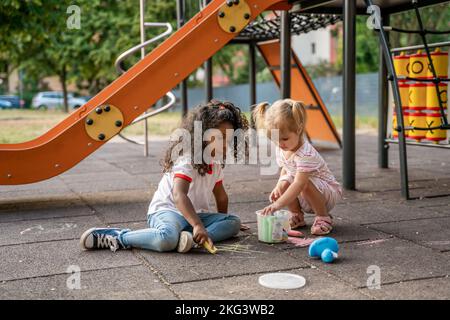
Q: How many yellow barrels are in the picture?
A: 9